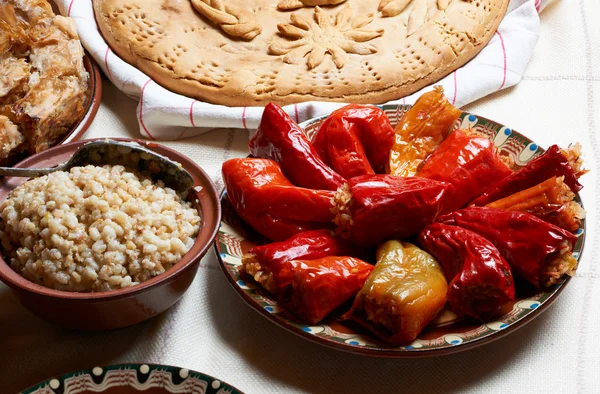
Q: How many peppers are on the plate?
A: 13